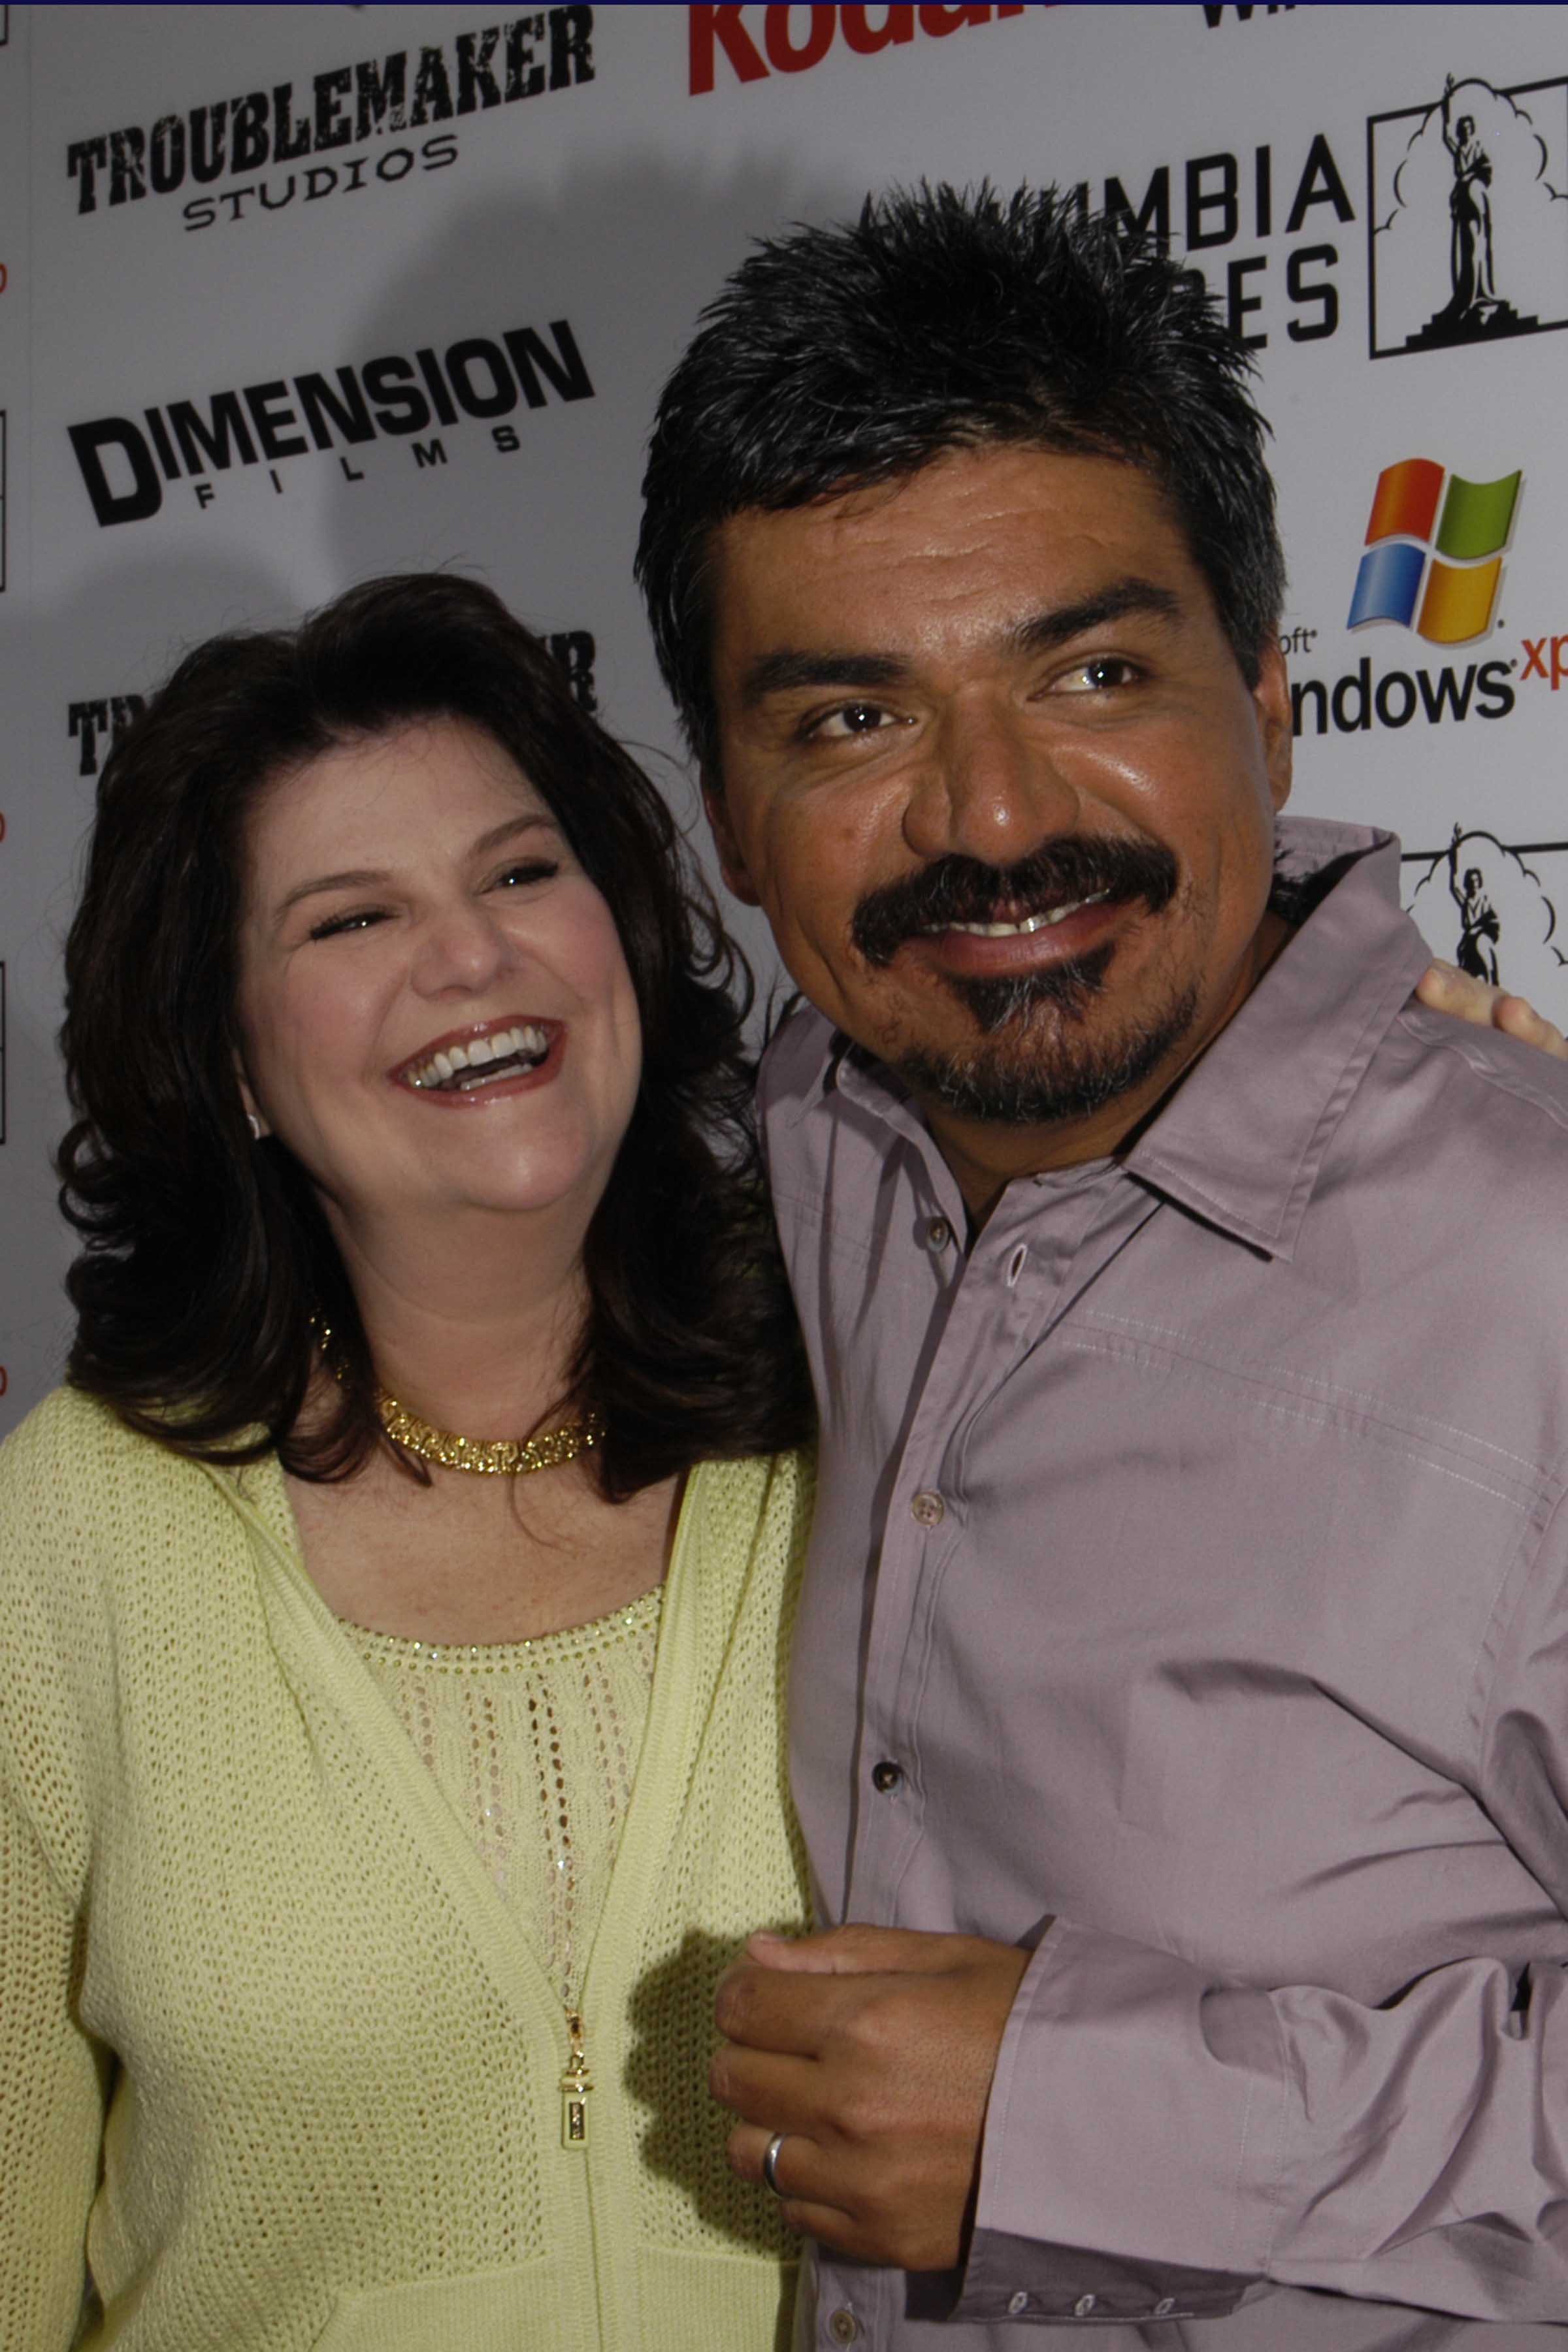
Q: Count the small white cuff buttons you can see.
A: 3